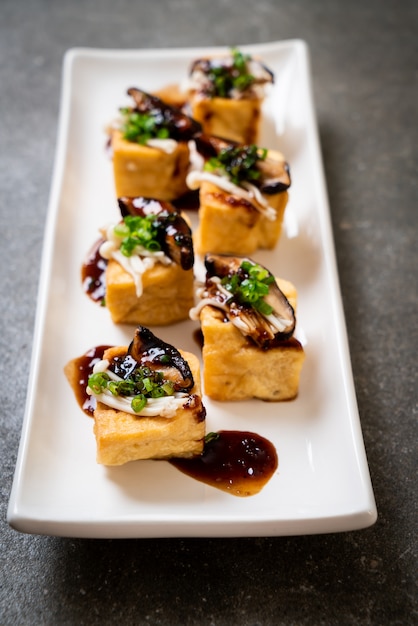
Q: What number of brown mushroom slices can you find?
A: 6